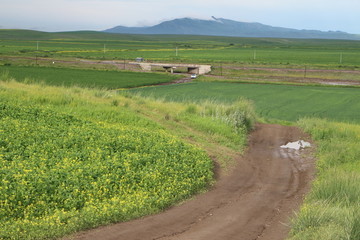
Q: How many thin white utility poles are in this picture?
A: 5